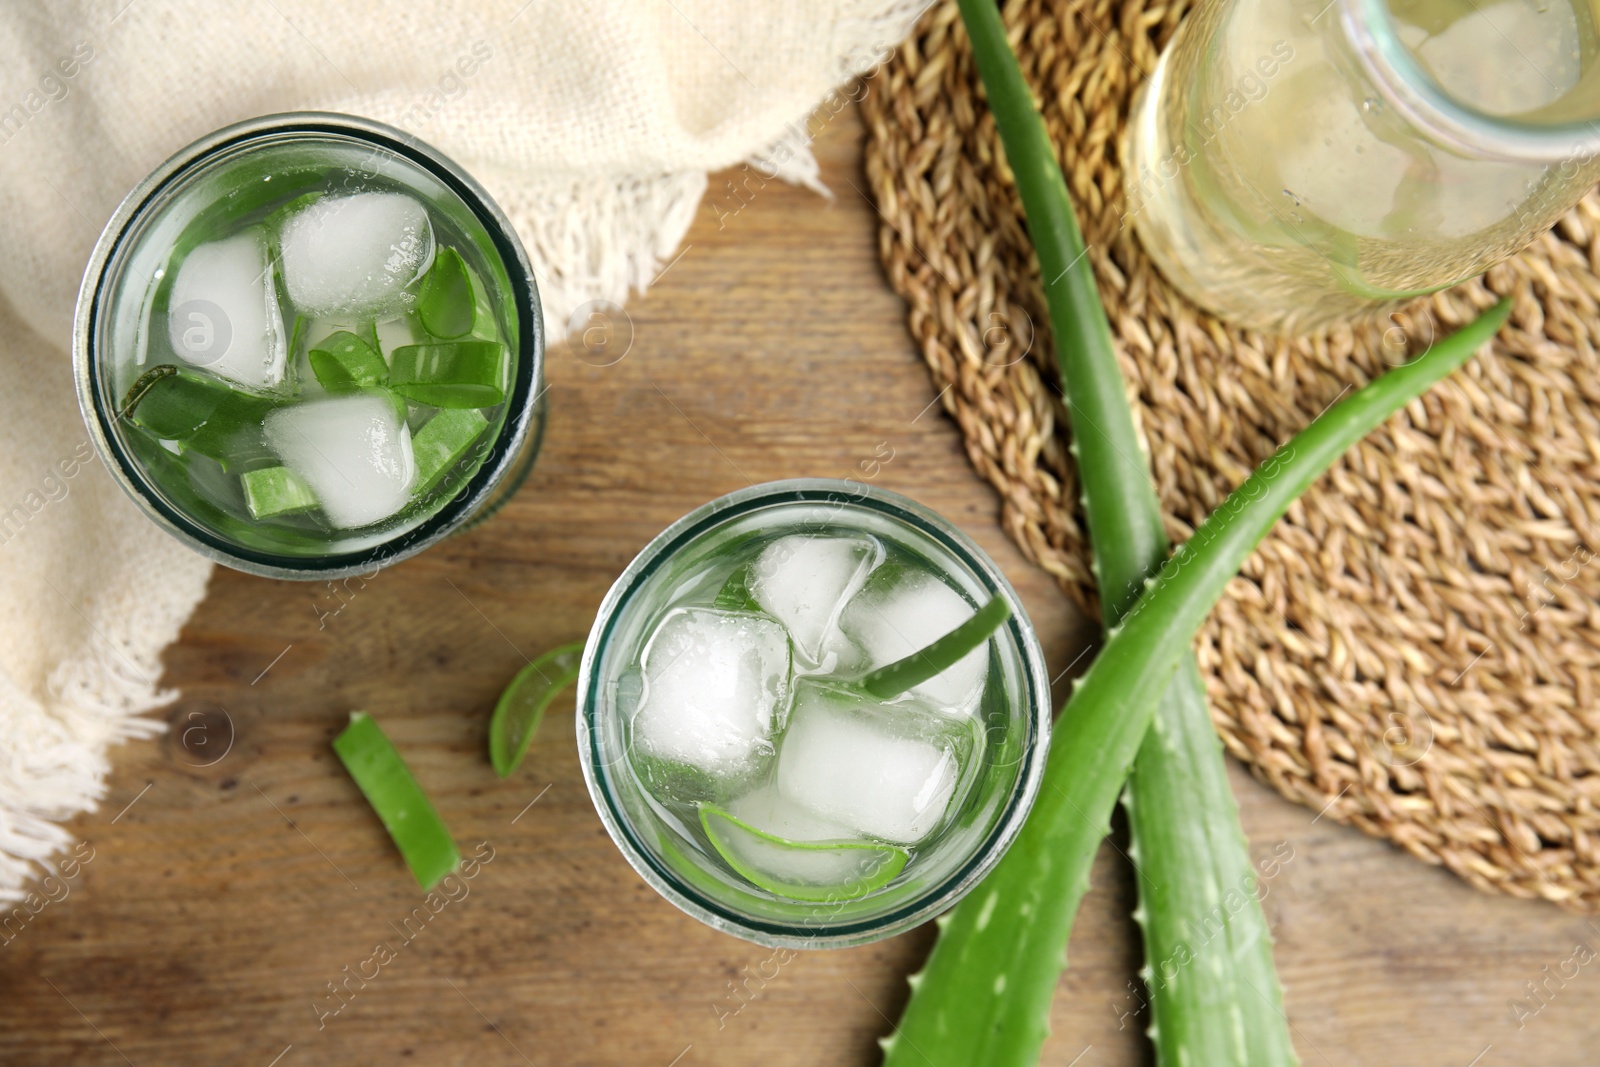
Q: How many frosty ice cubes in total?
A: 7